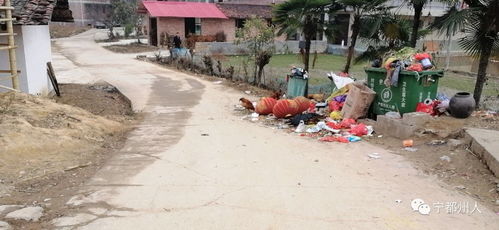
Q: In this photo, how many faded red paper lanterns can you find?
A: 3